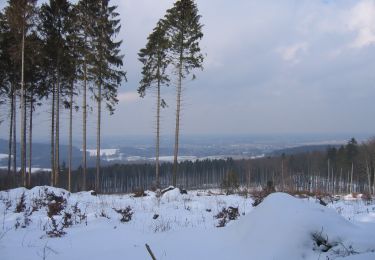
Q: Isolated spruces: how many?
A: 2